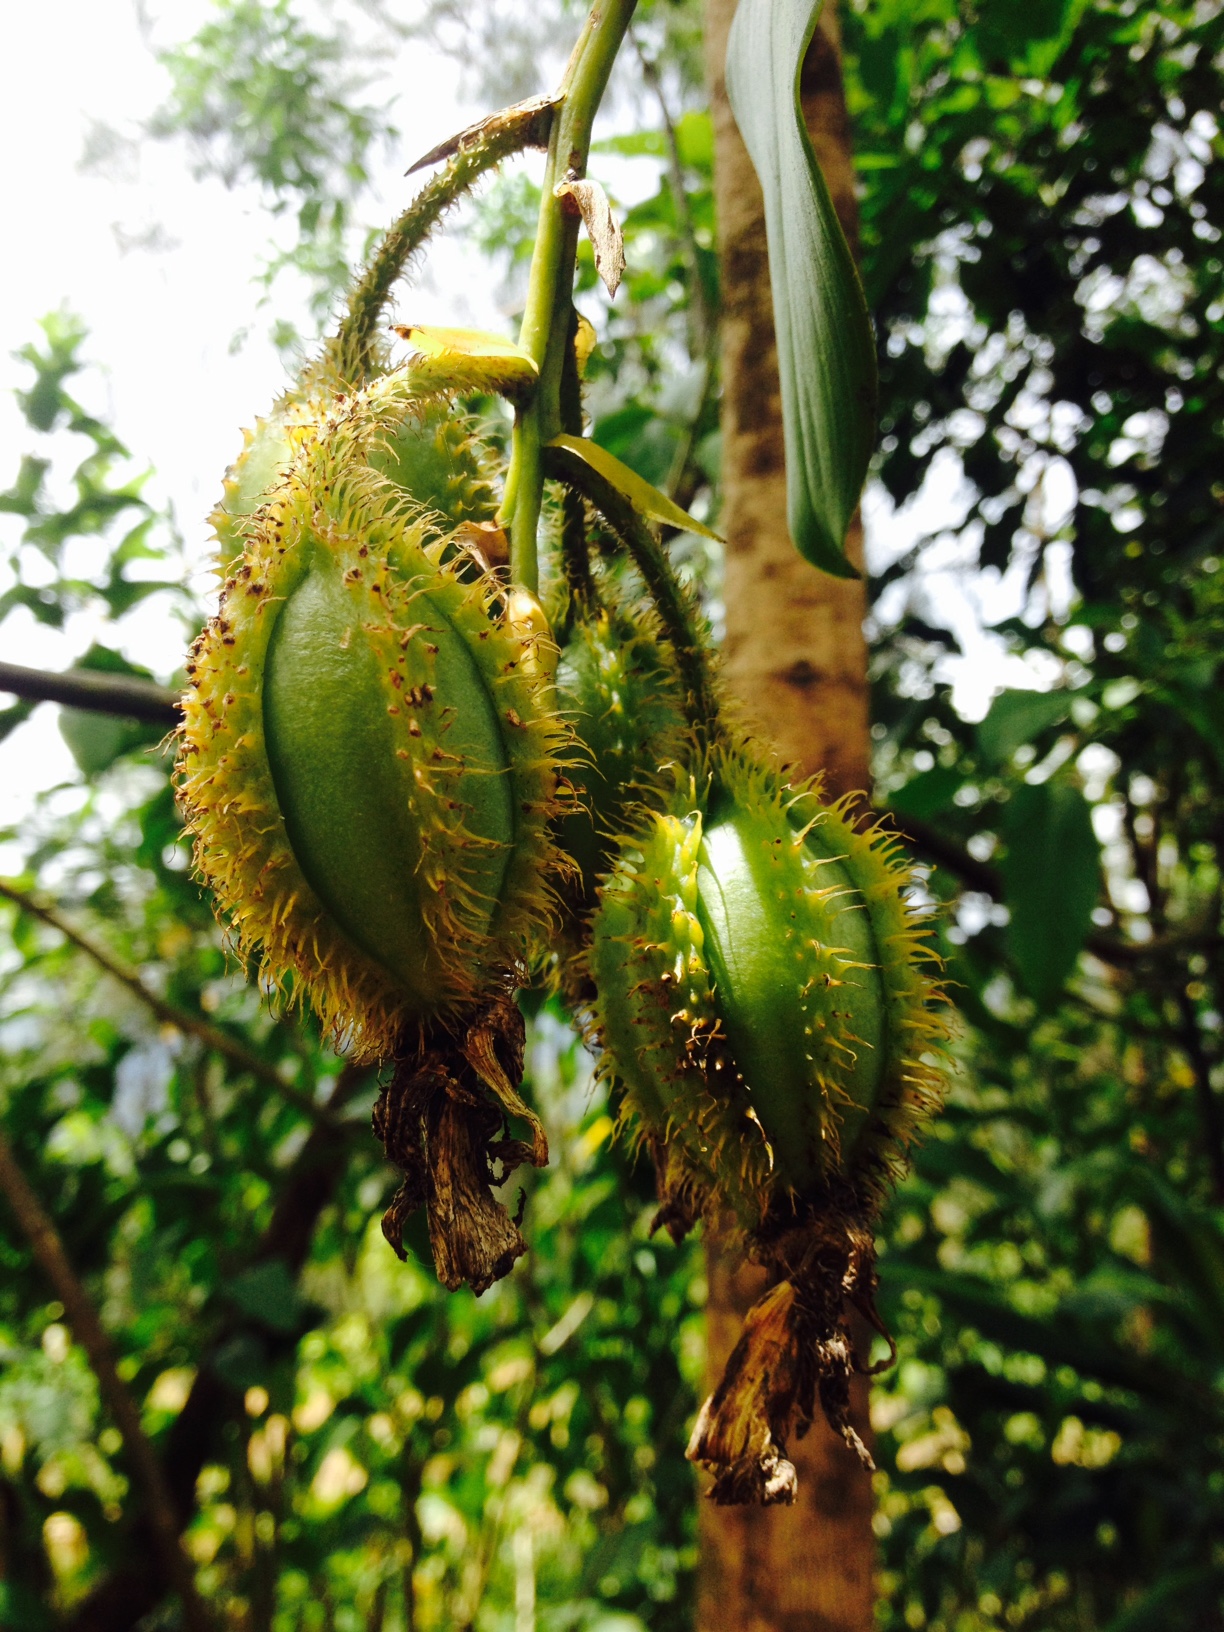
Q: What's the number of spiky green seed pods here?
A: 4